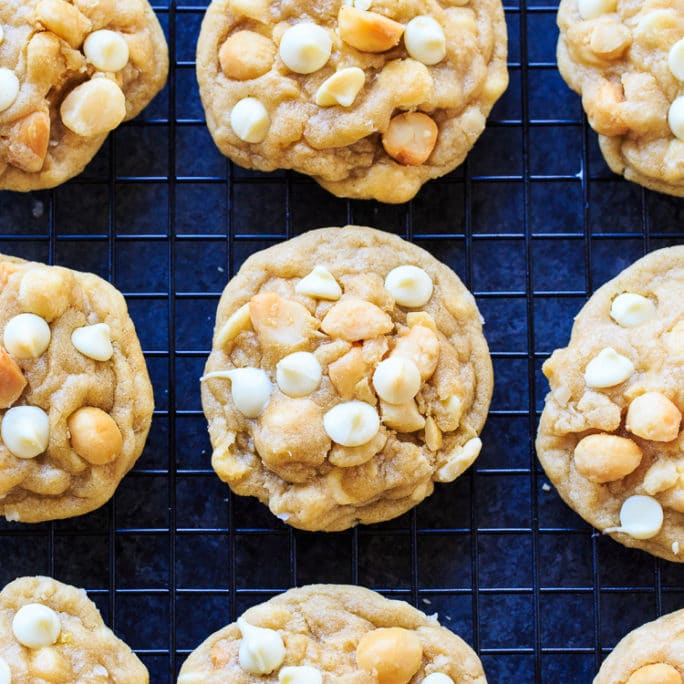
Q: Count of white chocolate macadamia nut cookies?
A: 9